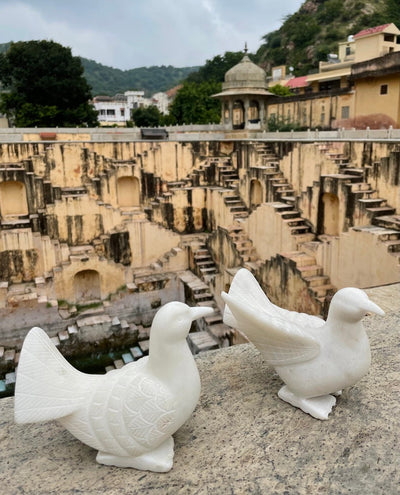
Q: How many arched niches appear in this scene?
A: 5